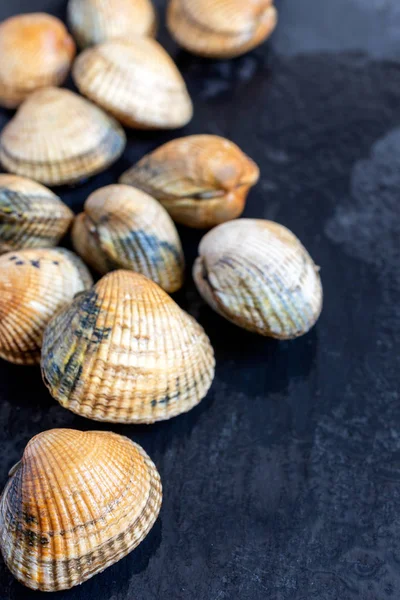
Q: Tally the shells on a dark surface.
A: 12